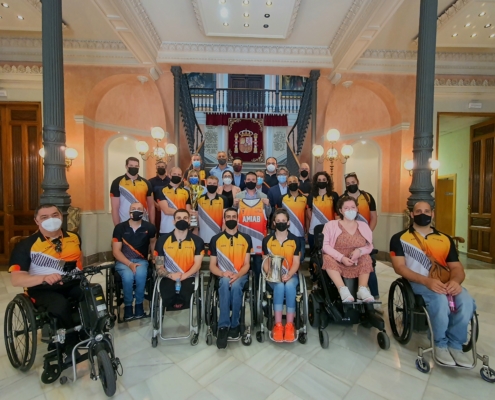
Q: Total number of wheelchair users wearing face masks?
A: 7